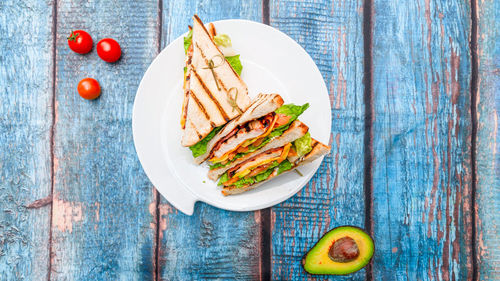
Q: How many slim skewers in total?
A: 2